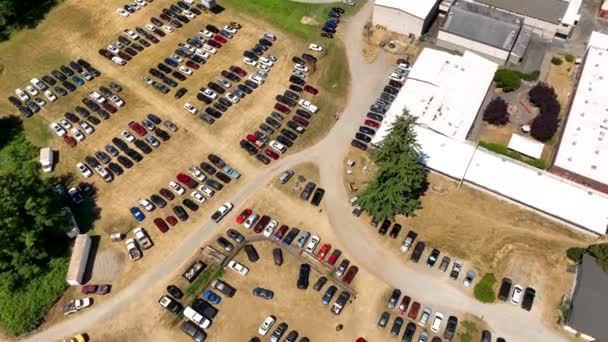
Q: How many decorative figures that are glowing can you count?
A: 0